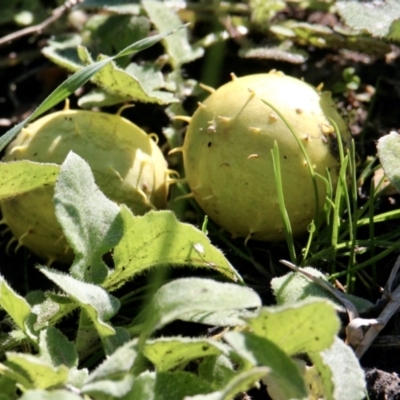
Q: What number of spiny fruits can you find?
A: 2